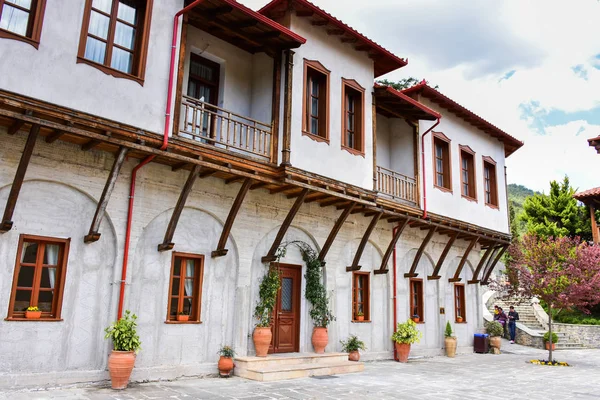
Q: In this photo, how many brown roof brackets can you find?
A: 13